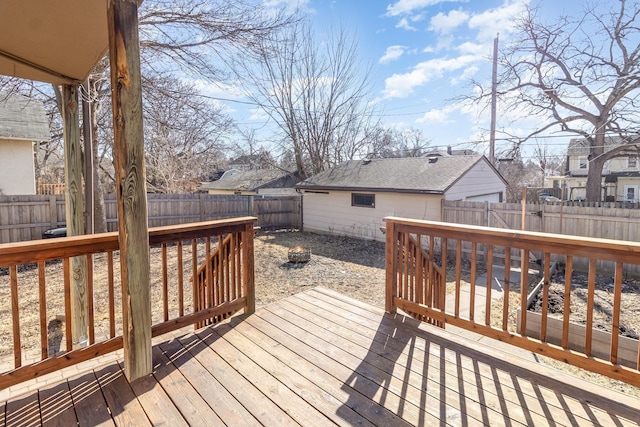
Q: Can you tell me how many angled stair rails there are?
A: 2